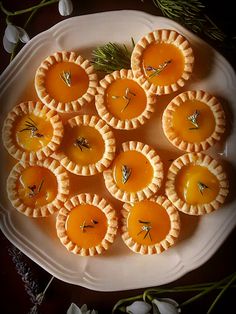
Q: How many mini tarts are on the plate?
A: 11